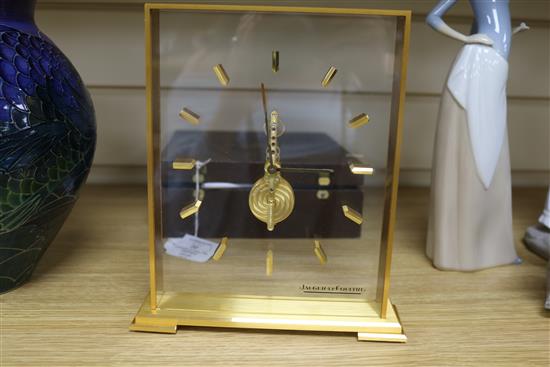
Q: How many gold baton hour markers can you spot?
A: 12